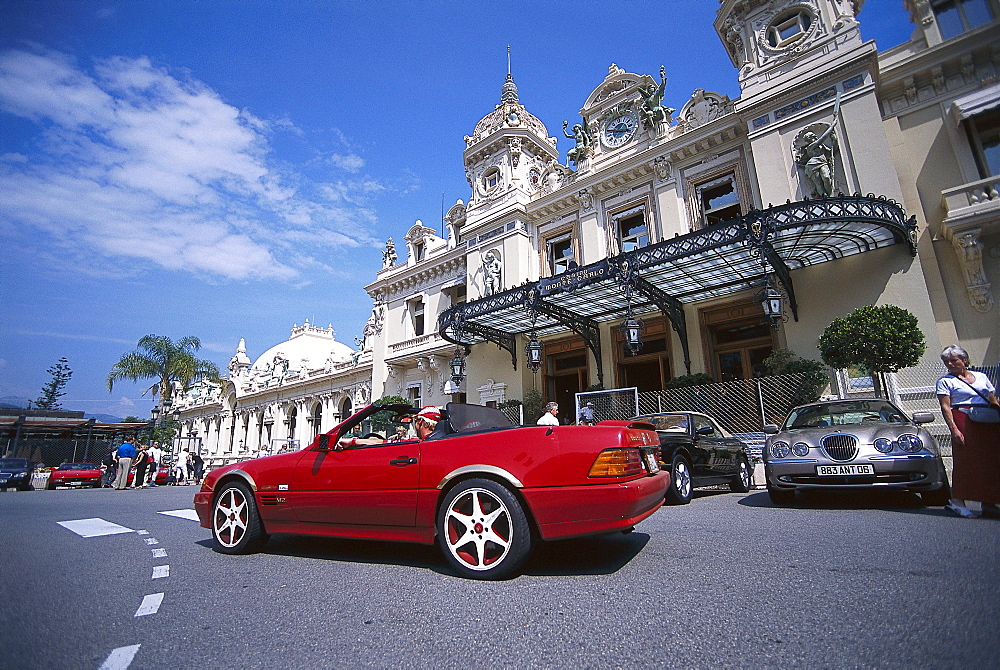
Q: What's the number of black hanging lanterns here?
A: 4